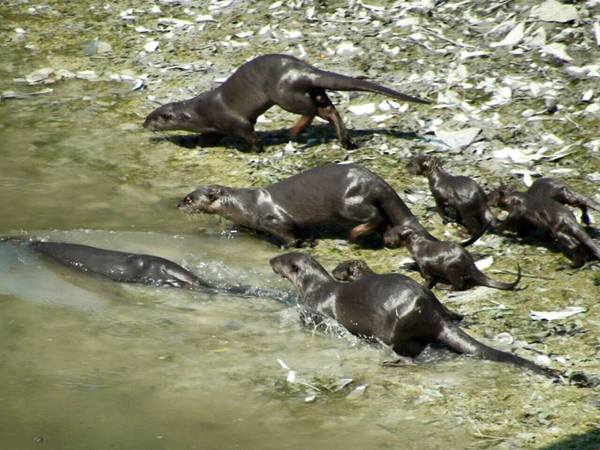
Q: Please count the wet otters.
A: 9